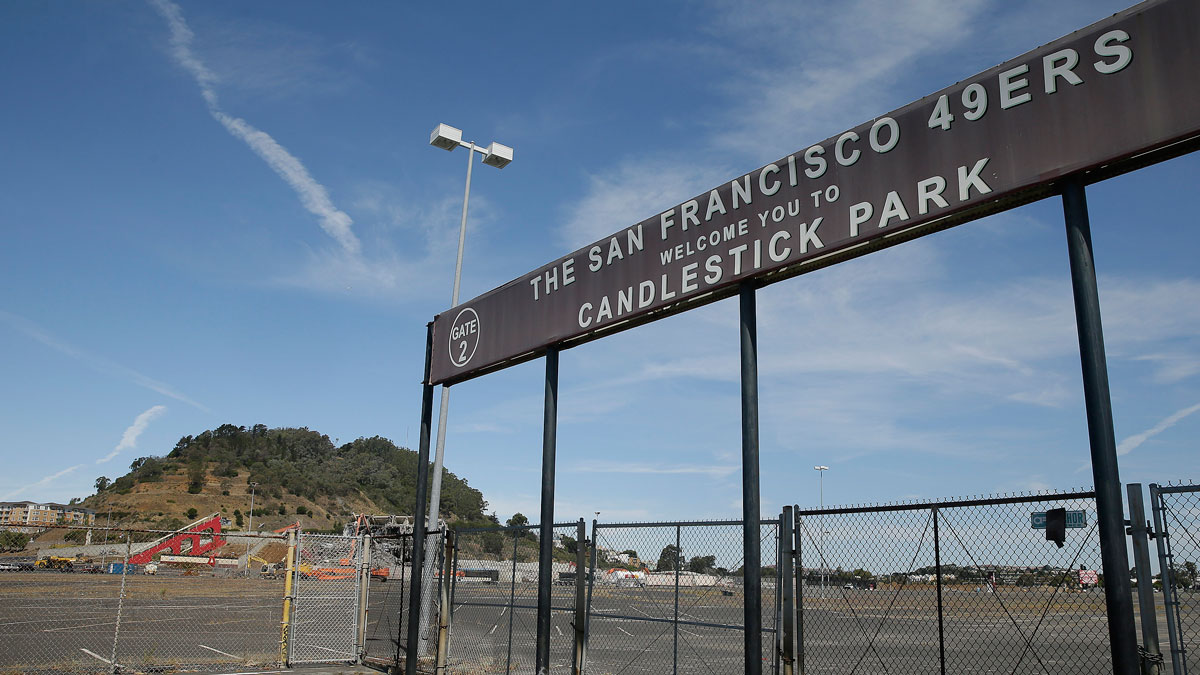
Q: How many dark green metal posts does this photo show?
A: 4